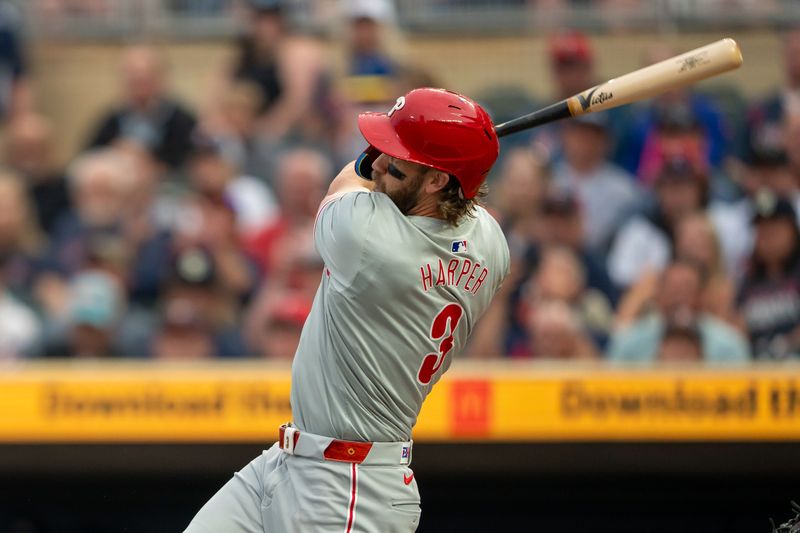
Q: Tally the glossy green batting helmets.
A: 0